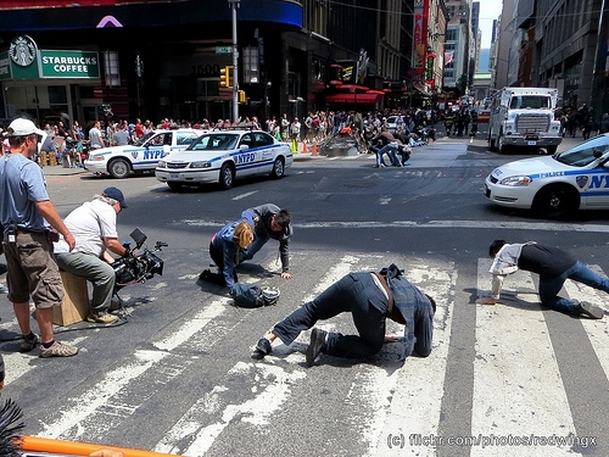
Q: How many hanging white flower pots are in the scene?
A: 0